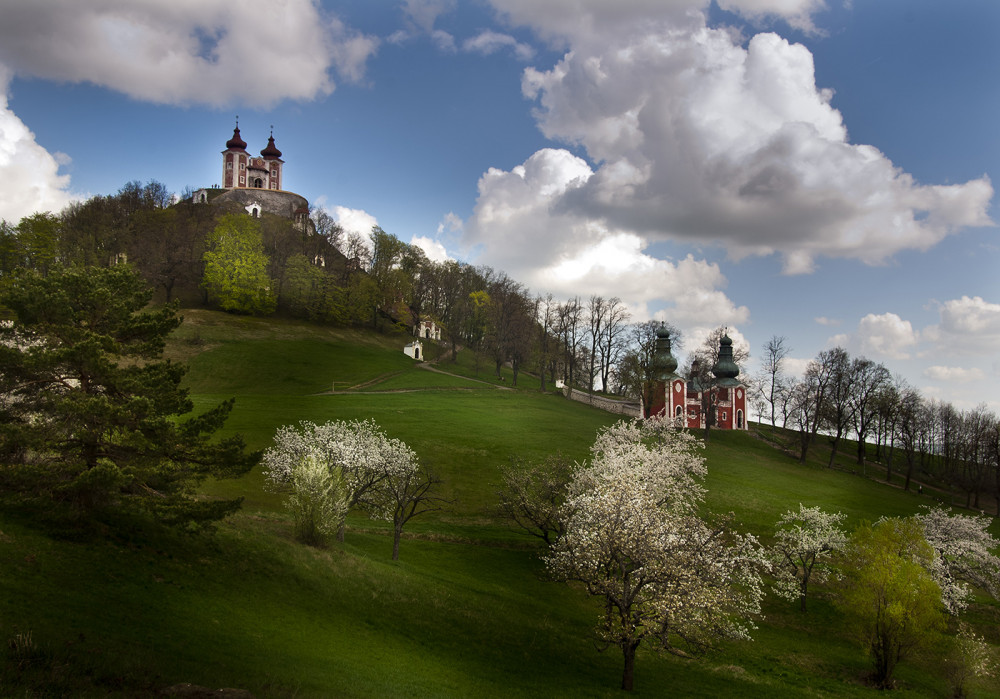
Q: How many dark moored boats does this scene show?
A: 0